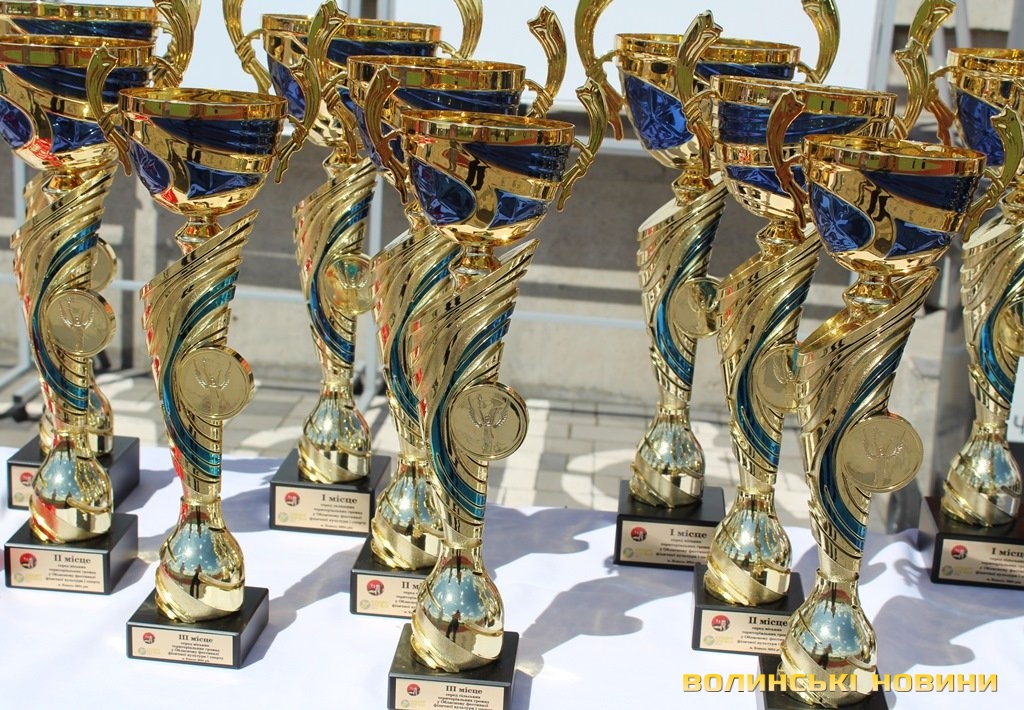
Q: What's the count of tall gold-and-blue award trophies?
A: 10